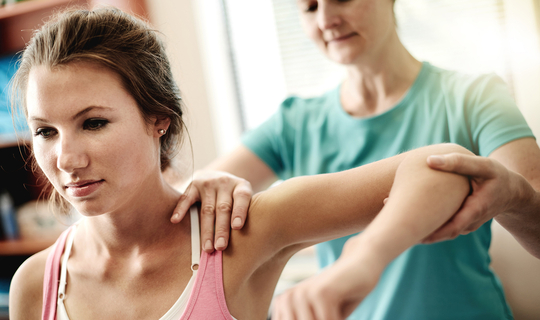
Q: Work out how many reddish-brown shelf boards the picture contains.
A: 3